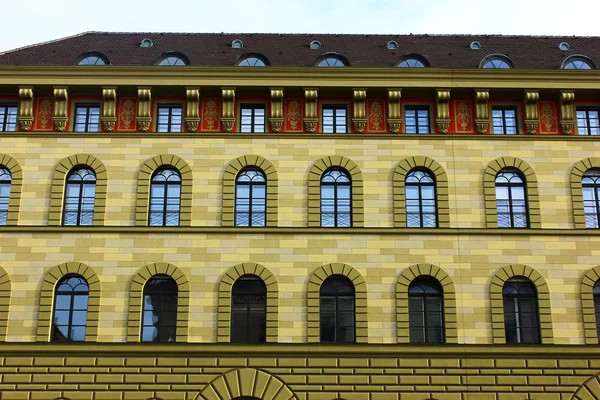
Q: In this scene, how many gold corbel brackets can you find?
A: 14